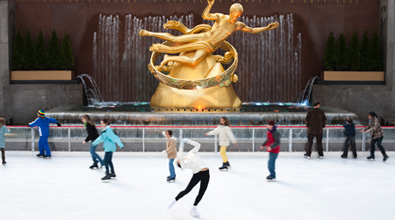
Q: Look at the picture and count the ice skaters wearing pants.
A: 11